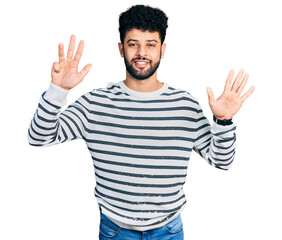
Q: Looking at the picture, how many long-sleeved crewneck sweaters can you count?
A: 1